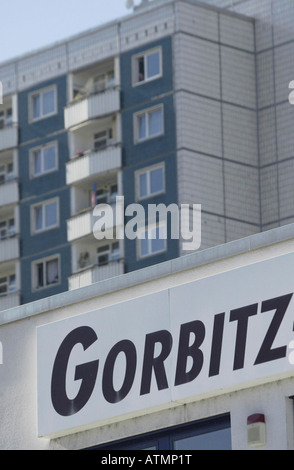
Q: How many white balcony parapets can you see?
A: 8